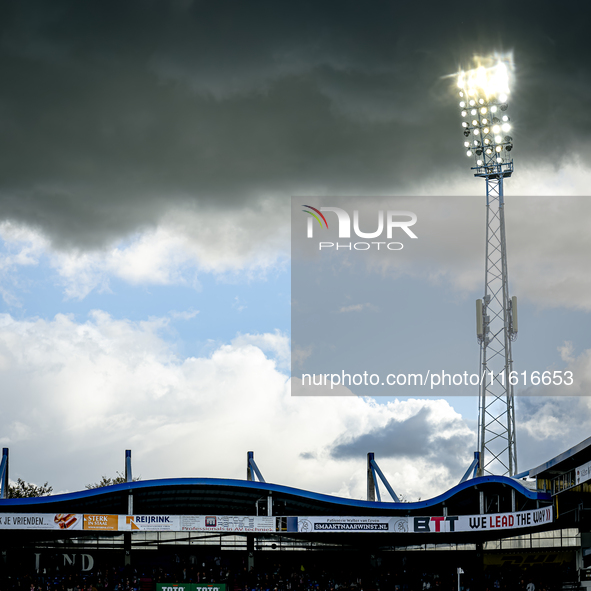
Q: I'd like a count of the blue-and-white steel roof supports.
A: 5